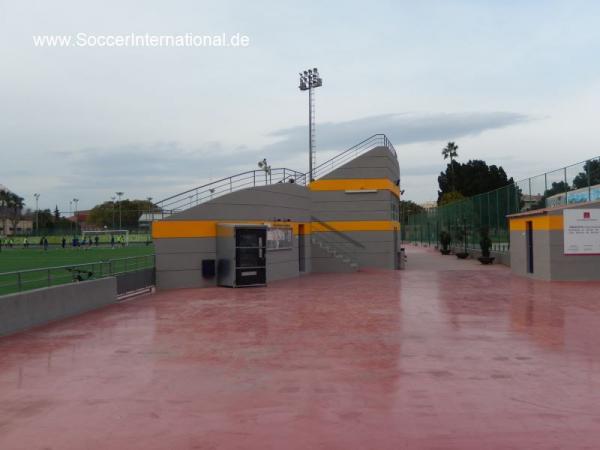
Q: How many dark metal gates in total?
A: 1